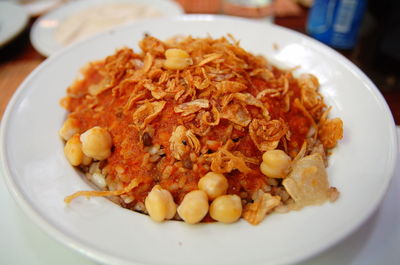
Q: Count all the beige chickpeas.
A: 9